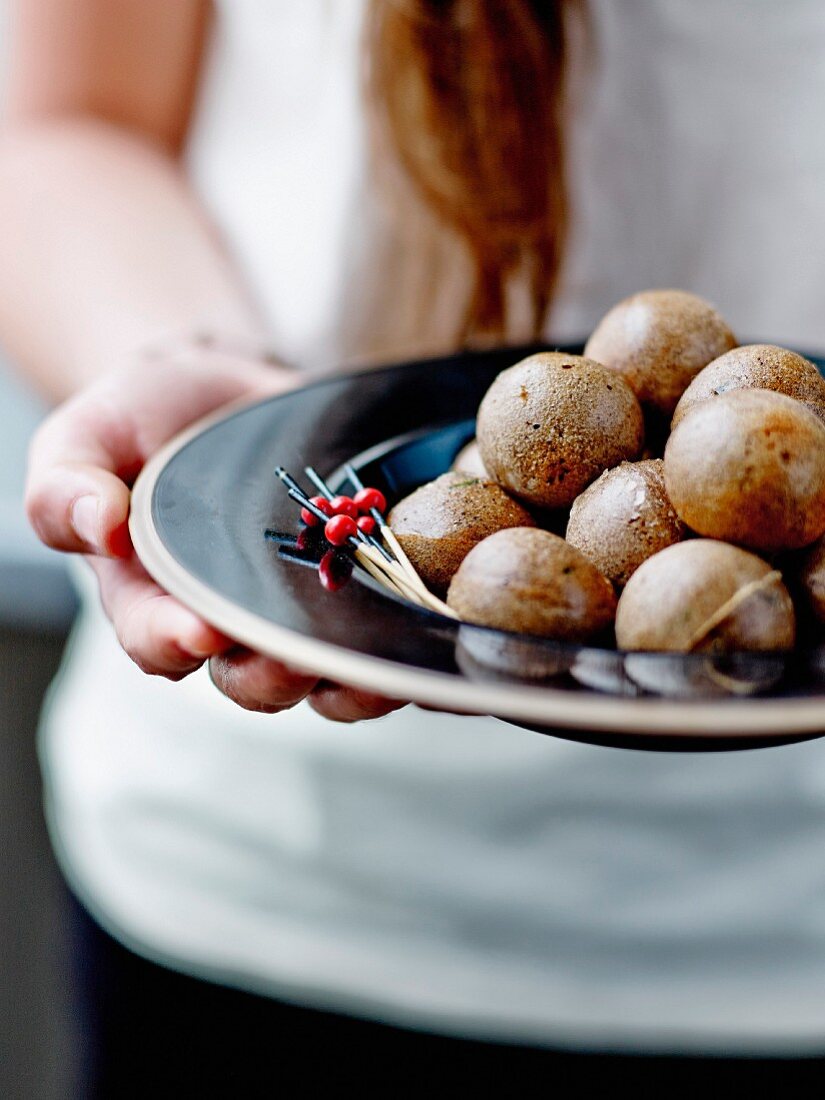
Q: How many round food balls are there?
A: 10